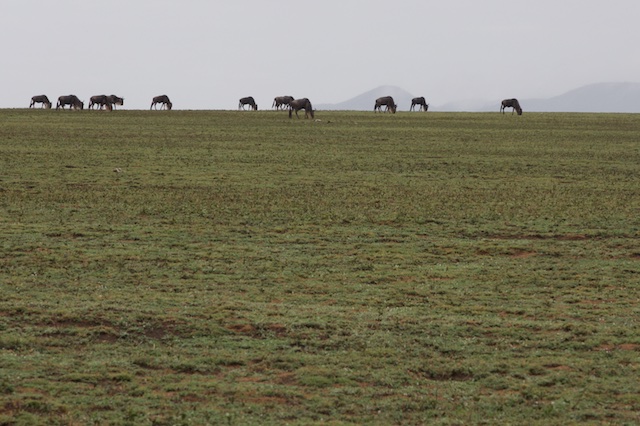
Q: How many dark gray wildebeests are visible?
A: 11